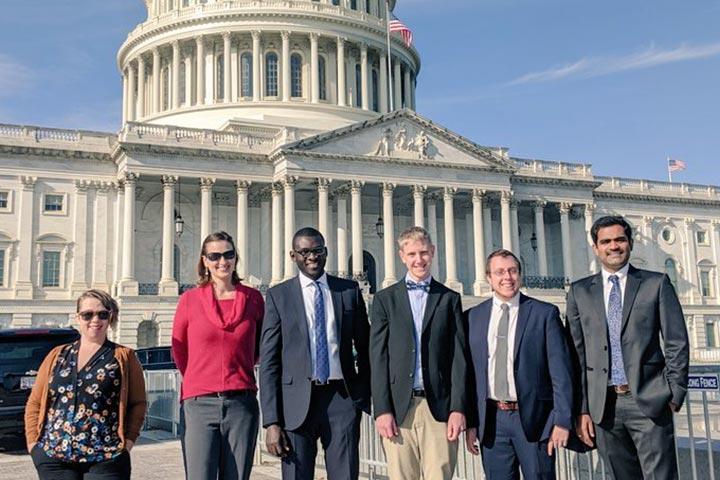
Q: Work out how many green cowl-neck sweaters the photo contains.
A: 0